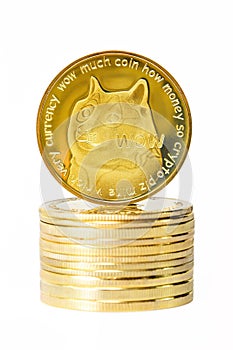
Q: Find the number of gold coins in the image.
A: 12